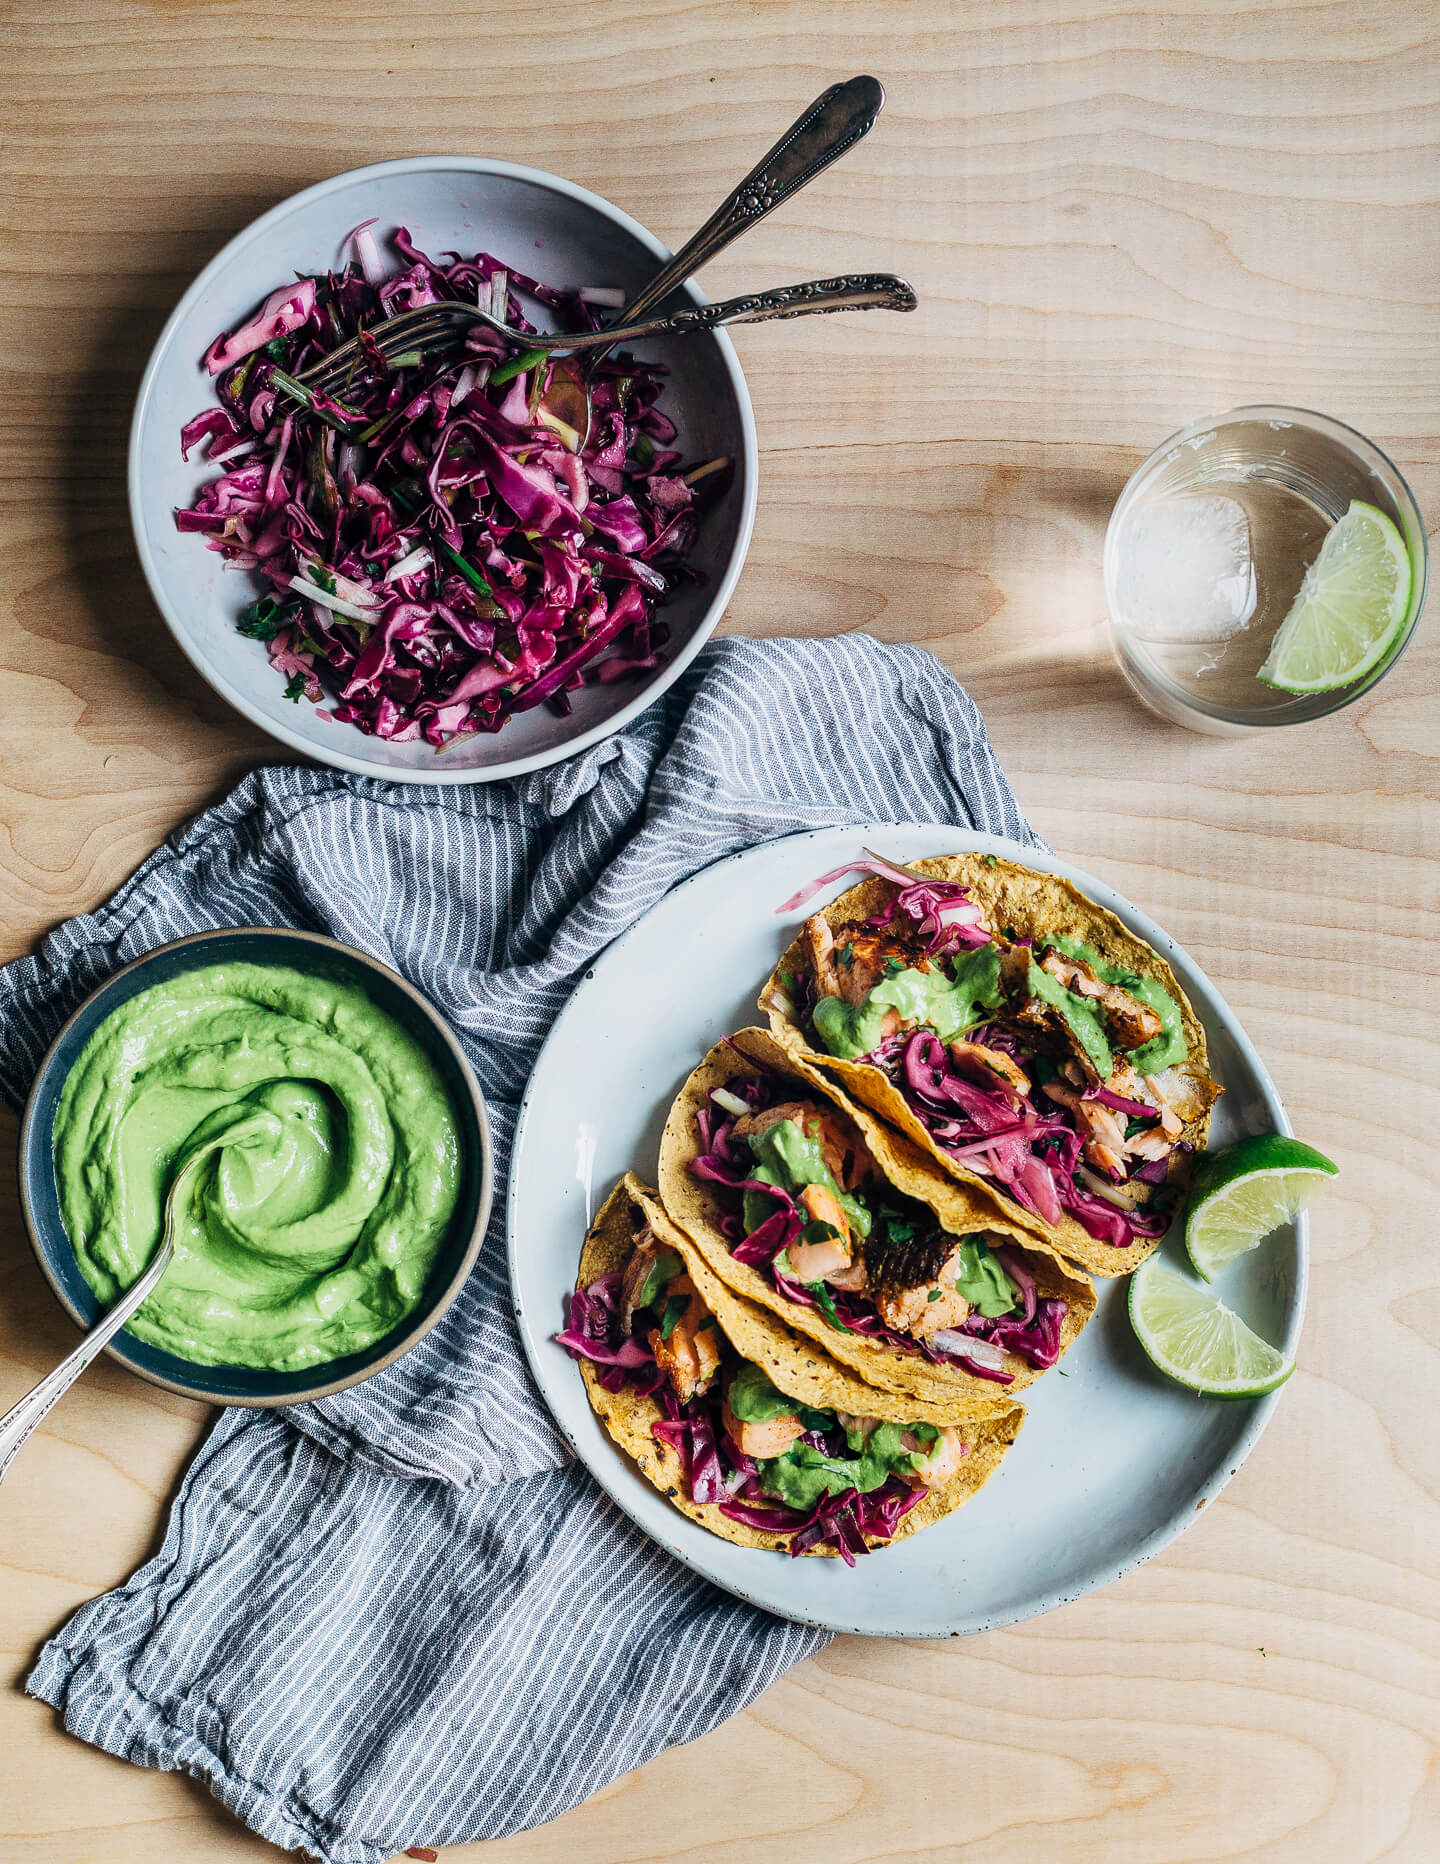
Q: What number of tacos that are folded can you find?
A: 3